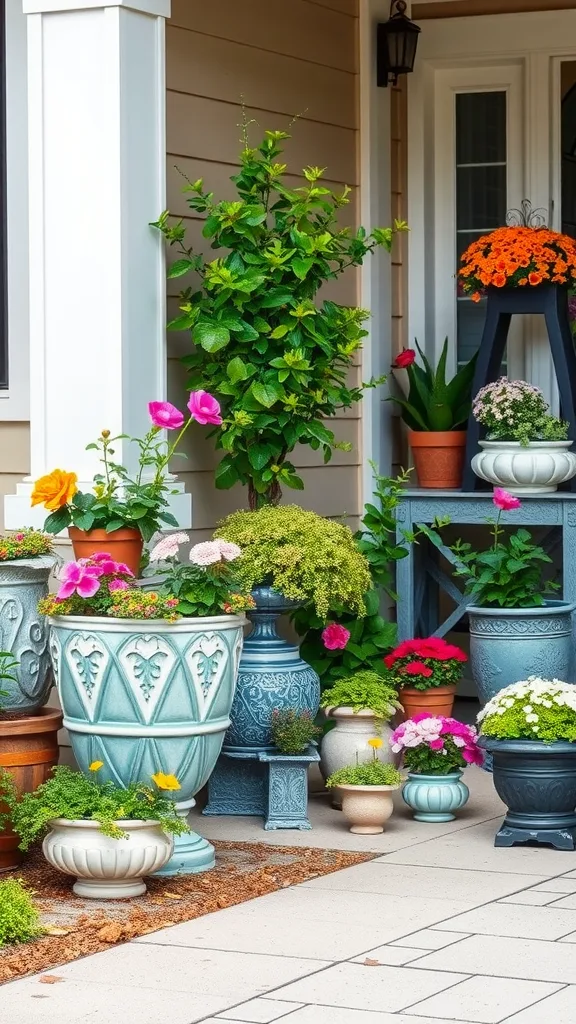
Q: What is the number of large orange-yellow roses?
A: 1